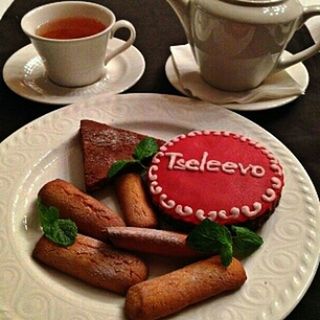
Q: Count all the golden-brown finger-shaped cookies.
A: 5